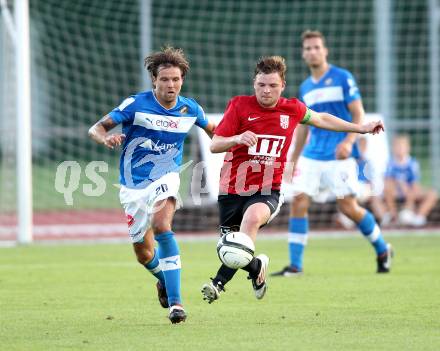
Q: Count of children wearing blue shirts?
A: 1